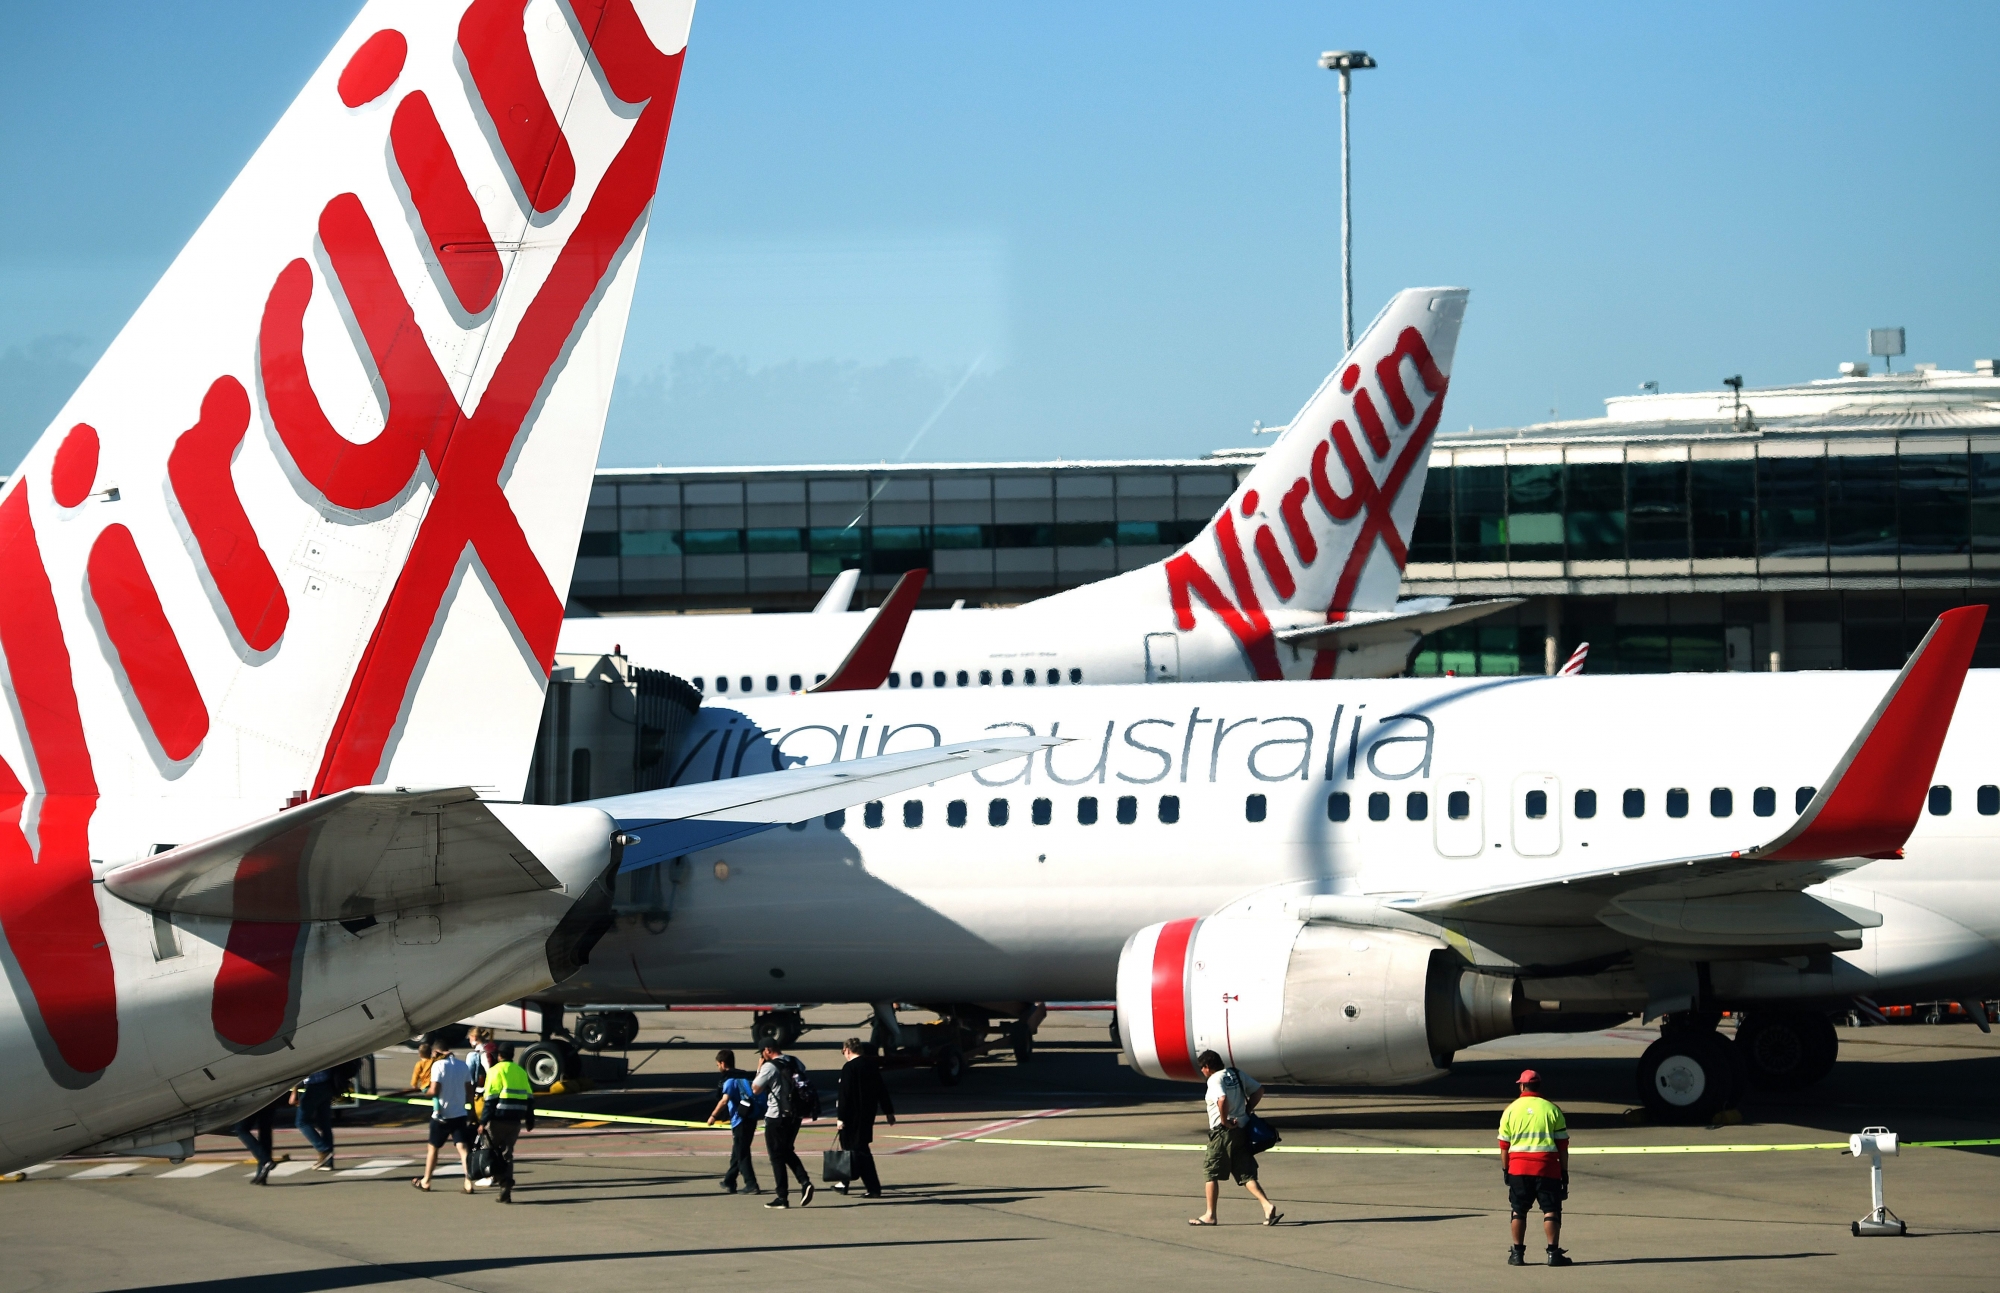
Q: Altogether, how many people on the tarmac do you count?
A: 11